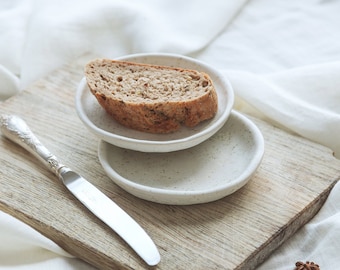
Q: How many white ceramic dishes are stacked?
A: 2